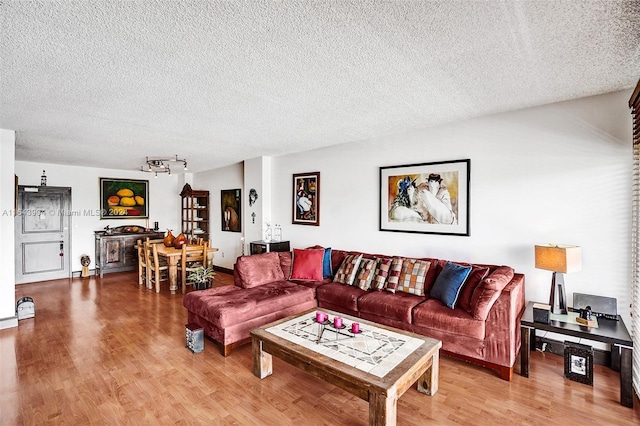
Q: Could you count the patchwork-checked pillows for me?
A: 5